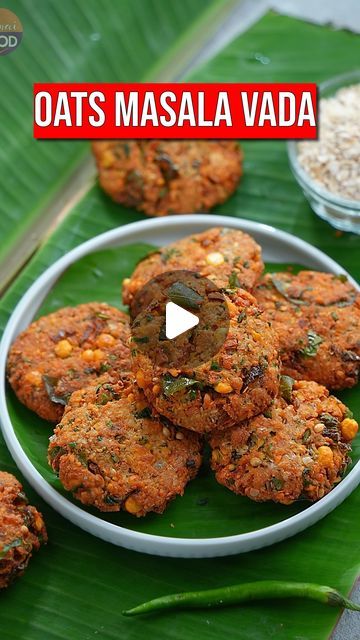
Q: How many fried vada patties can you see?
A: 8